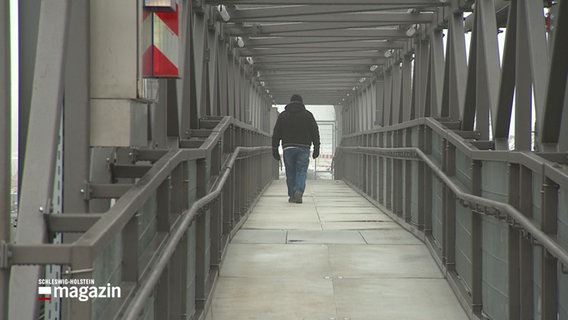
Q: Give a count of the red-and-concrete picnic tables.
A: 0